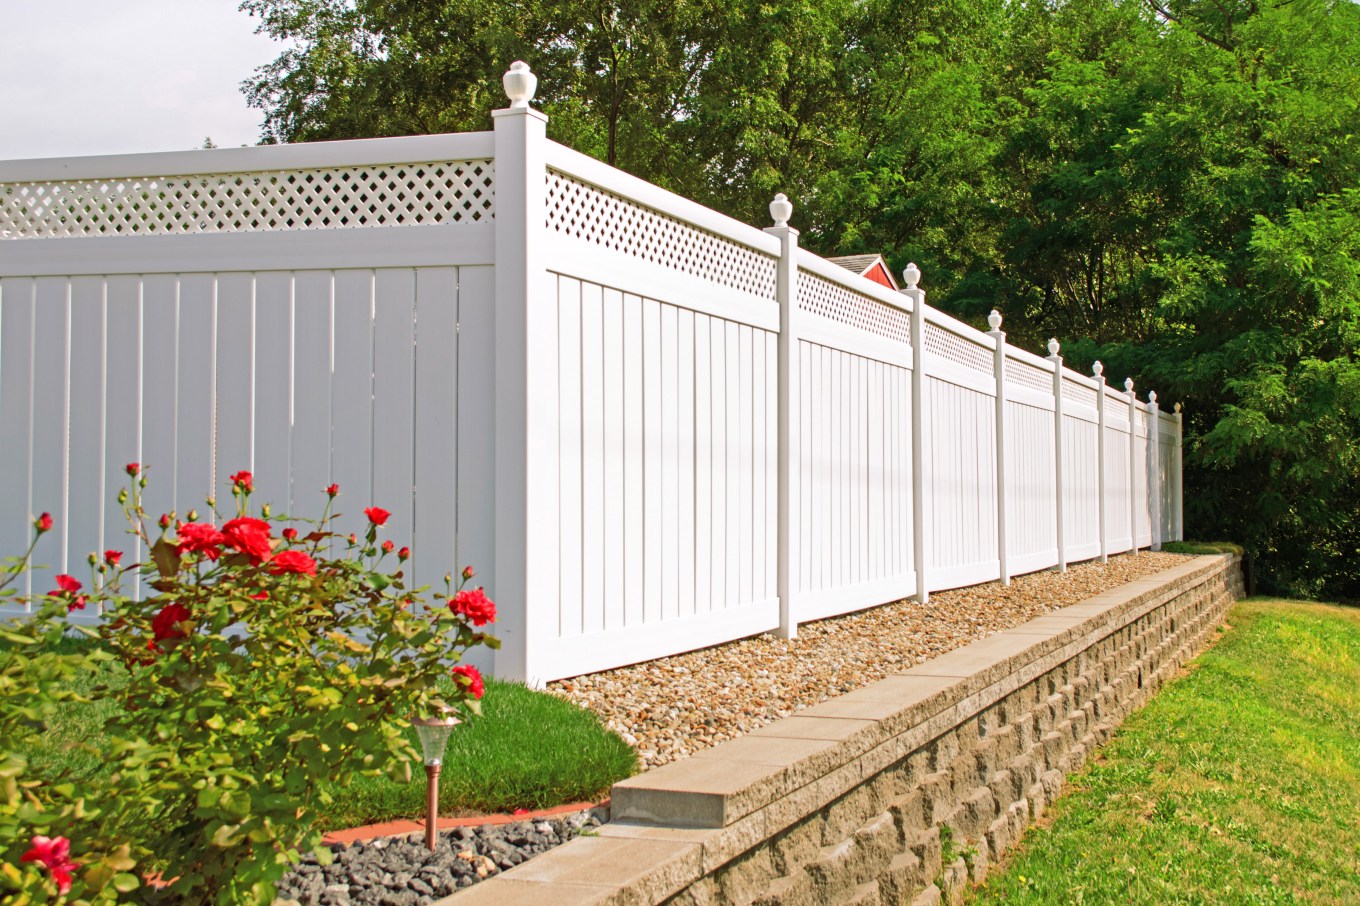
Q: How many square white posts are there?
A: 9